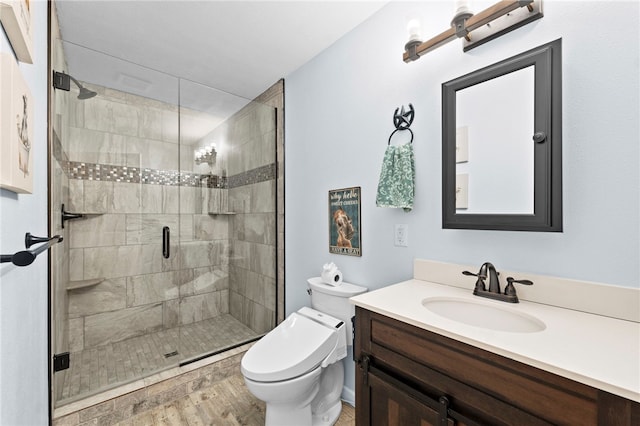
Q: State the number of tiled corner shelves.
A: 3